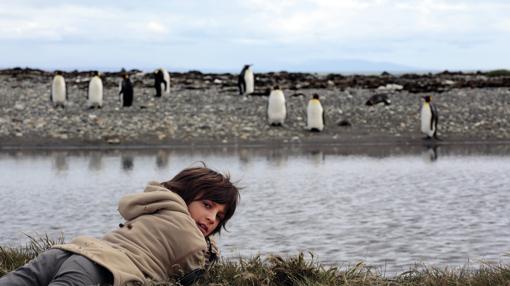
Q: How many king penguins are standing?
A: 8